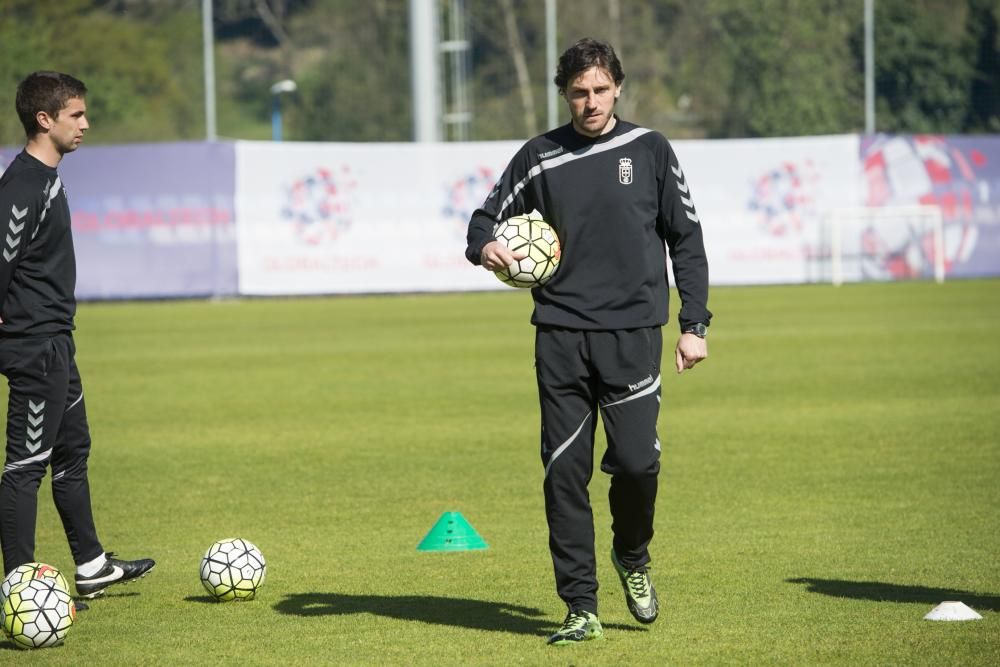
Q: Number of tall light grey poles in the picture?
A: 4